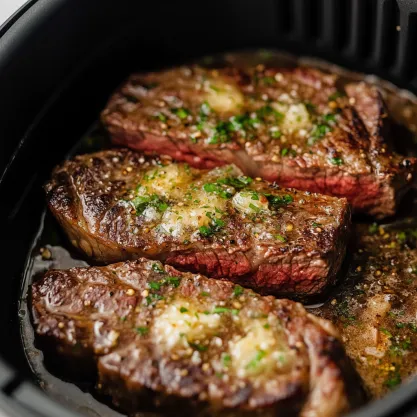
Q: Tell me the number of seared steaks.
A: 3